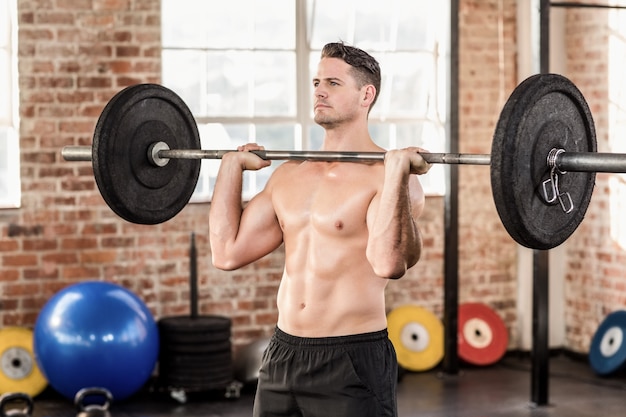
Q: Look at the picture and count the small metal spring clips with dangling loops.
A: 1